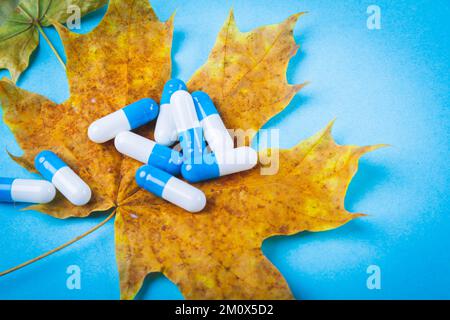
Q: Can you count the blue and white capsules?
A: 9